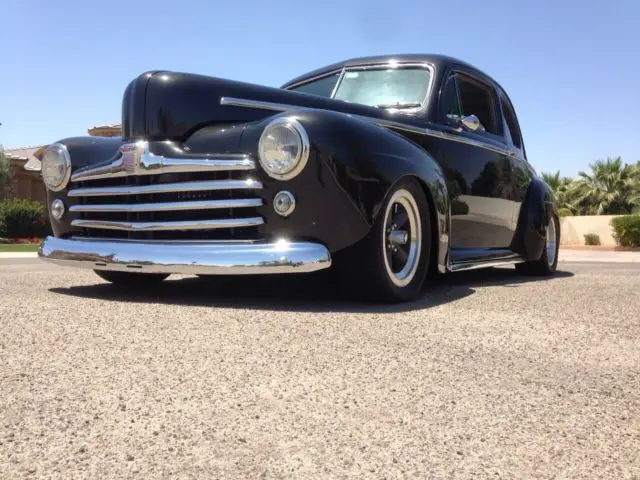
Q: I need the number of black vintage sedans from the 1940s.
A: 1